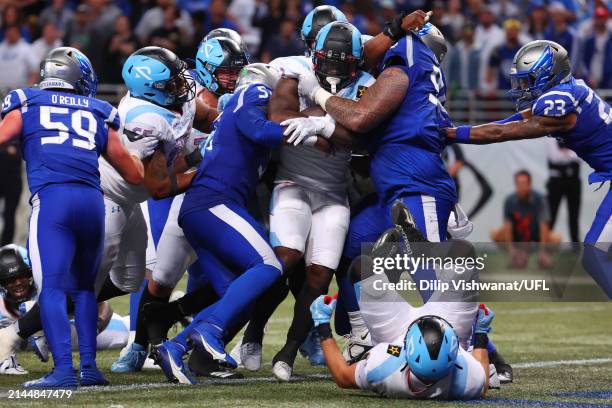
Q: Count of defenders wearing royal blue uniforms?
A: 4